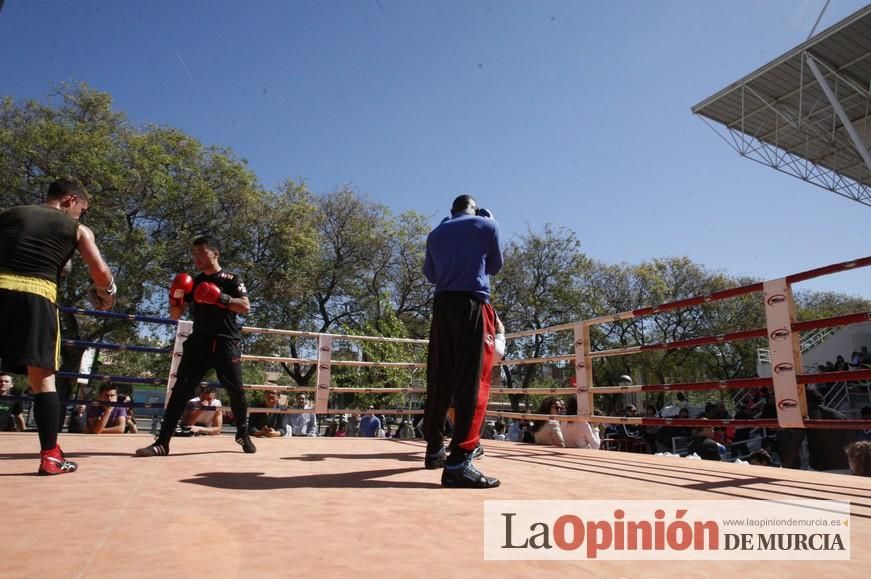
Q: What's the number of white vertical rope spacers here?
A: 4